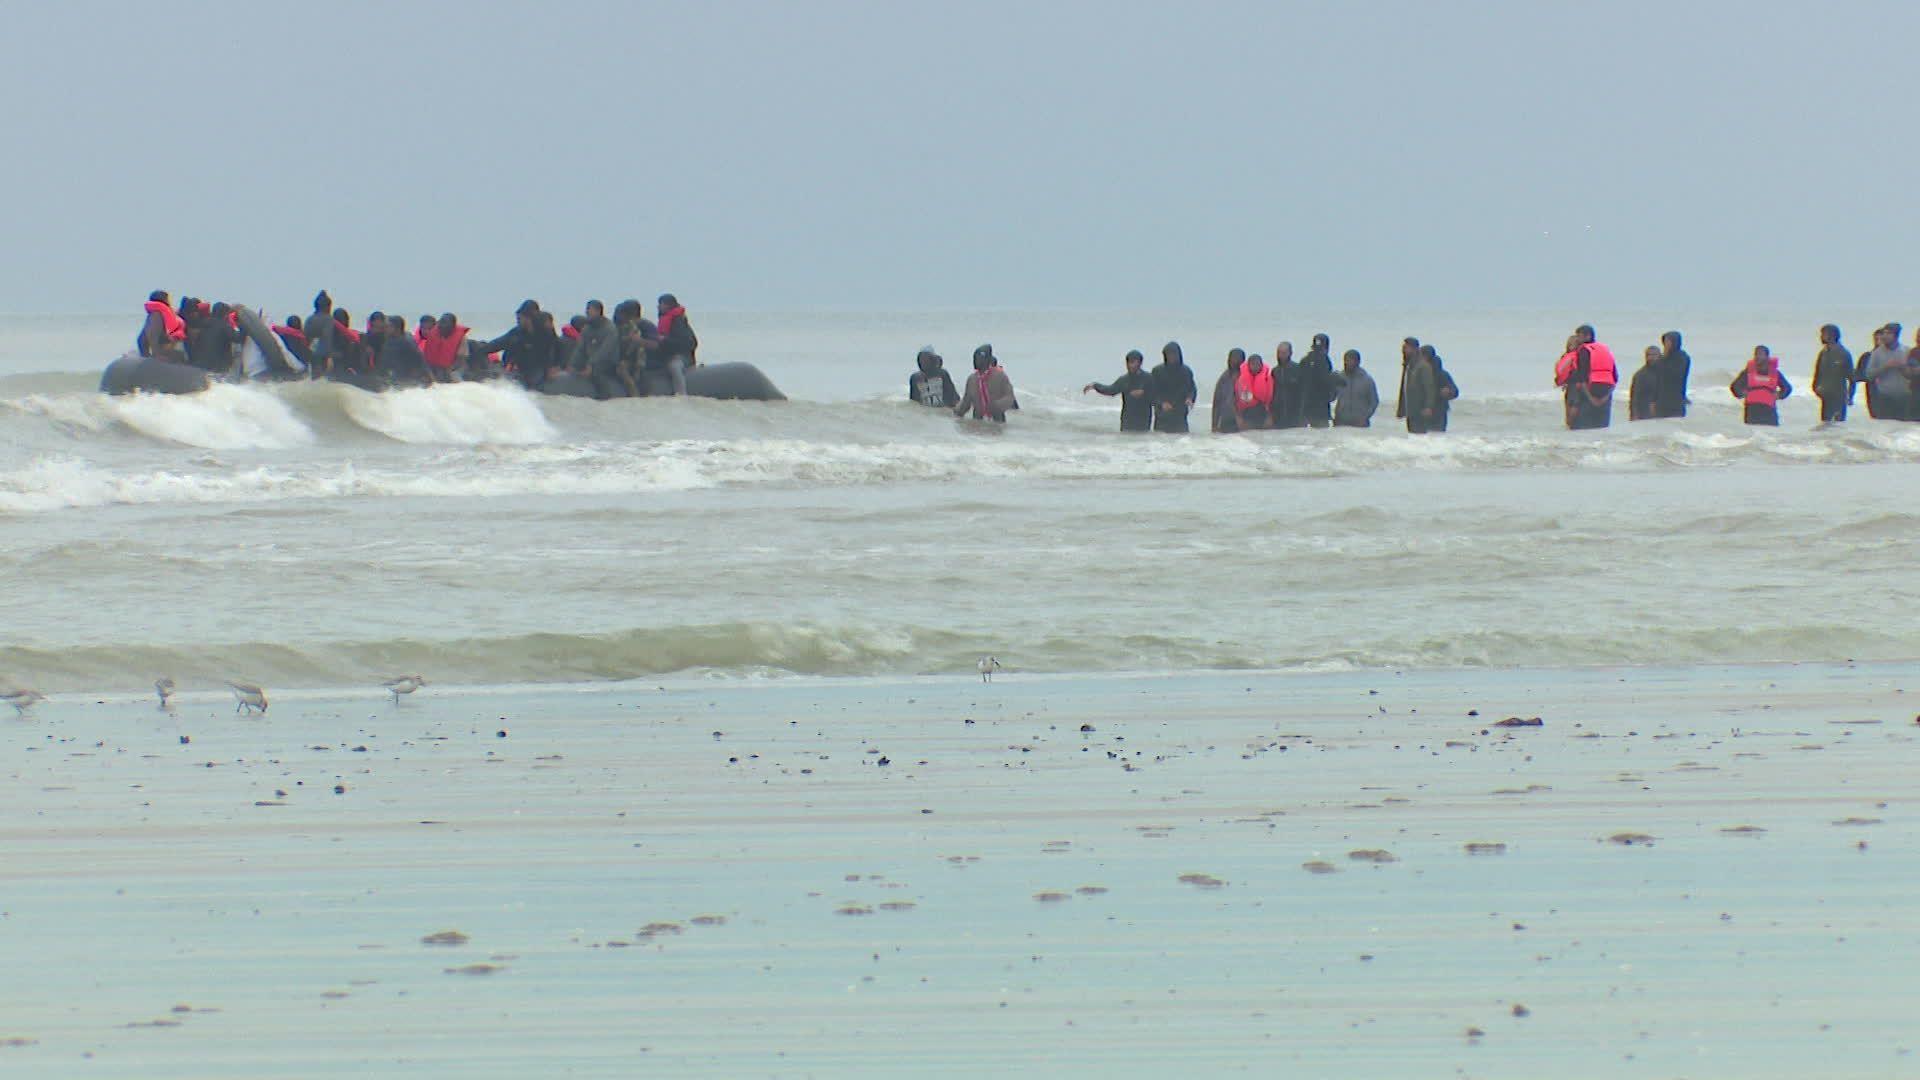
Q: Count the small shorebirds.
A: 5